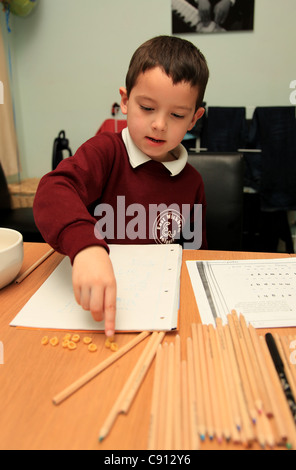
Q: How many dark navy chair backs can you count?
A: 2